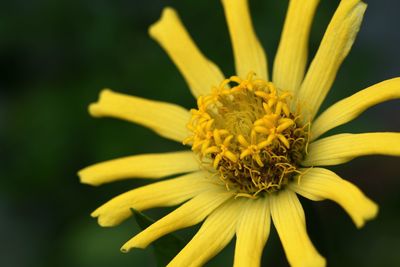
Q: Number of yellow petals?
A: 14